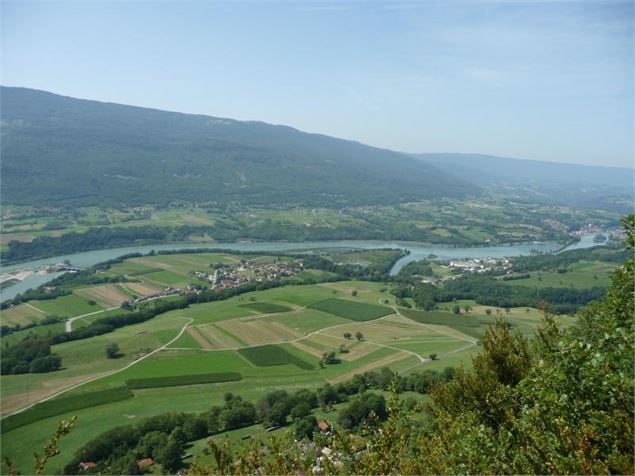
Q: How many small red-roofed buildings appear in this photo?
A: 3